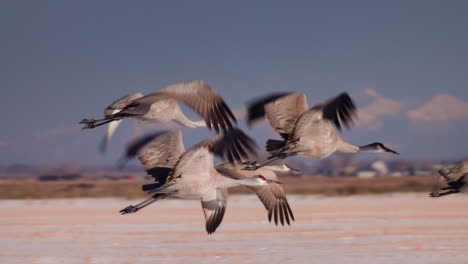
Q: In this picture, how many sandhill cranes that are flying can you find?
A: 5